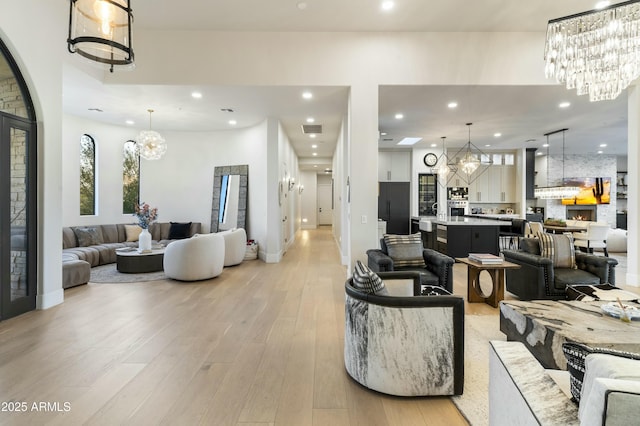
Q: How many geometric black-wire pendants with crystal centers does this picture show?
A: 2